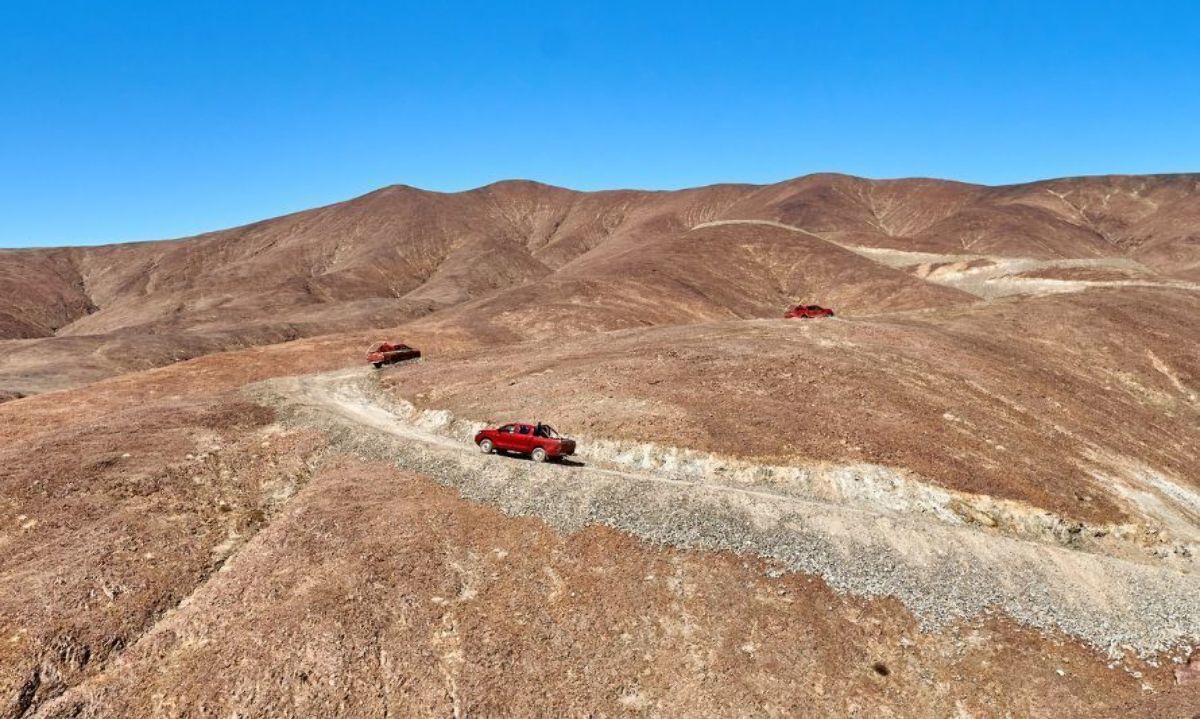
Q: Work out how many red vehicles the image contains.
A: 3